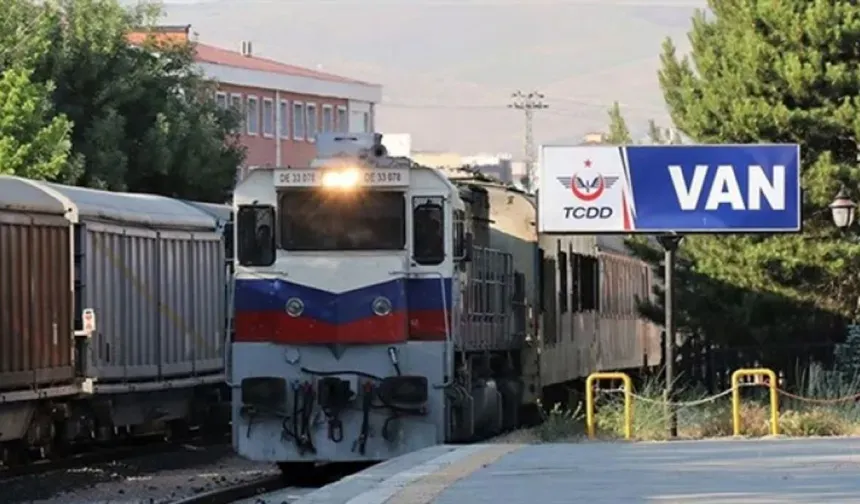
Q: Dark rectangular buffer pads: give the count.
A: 2